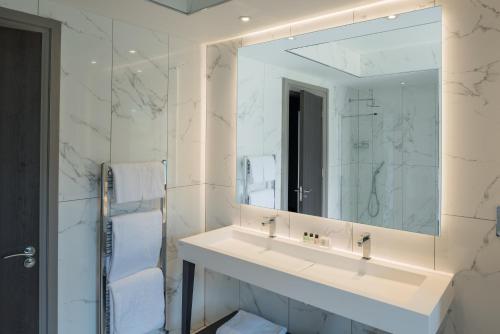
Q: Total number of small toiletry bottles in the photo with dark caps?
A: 3